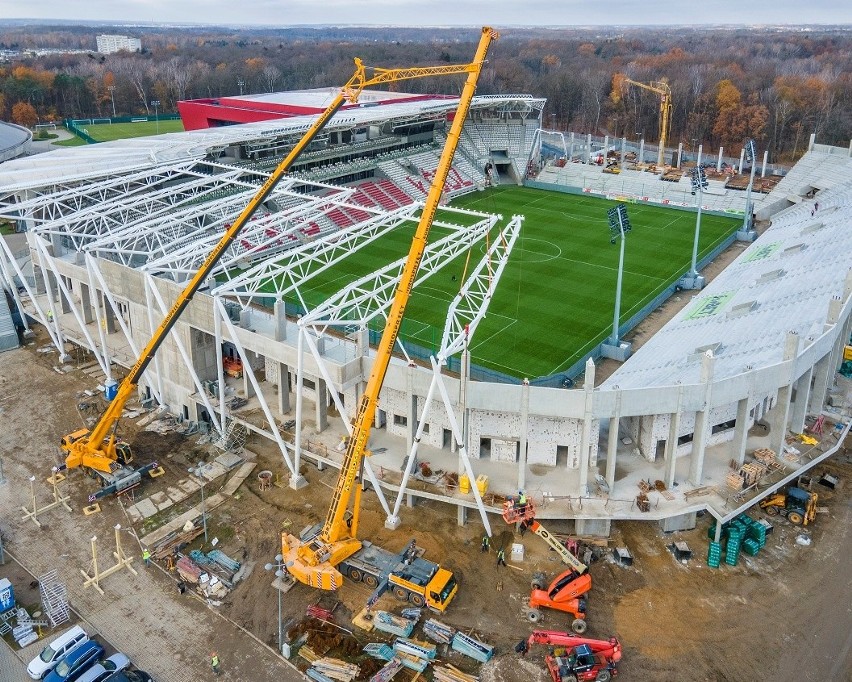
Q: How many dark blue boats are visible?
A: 0